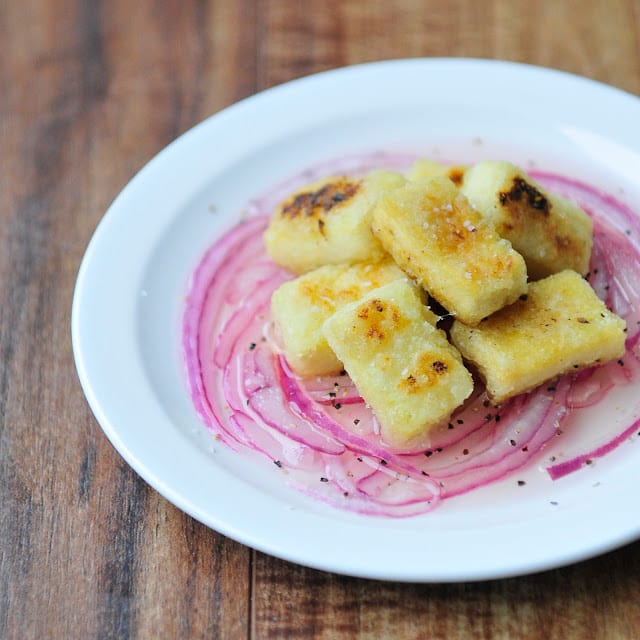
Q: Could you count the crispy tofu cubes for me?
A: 7